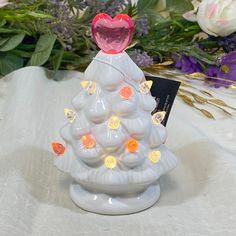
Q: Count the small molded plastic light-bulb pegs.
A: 11